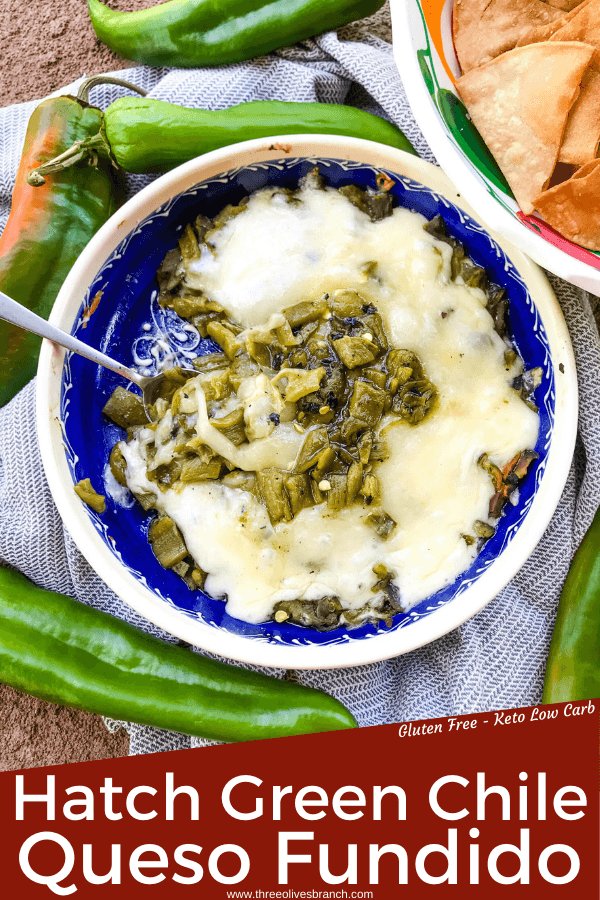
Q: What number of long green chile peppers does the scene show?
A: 5